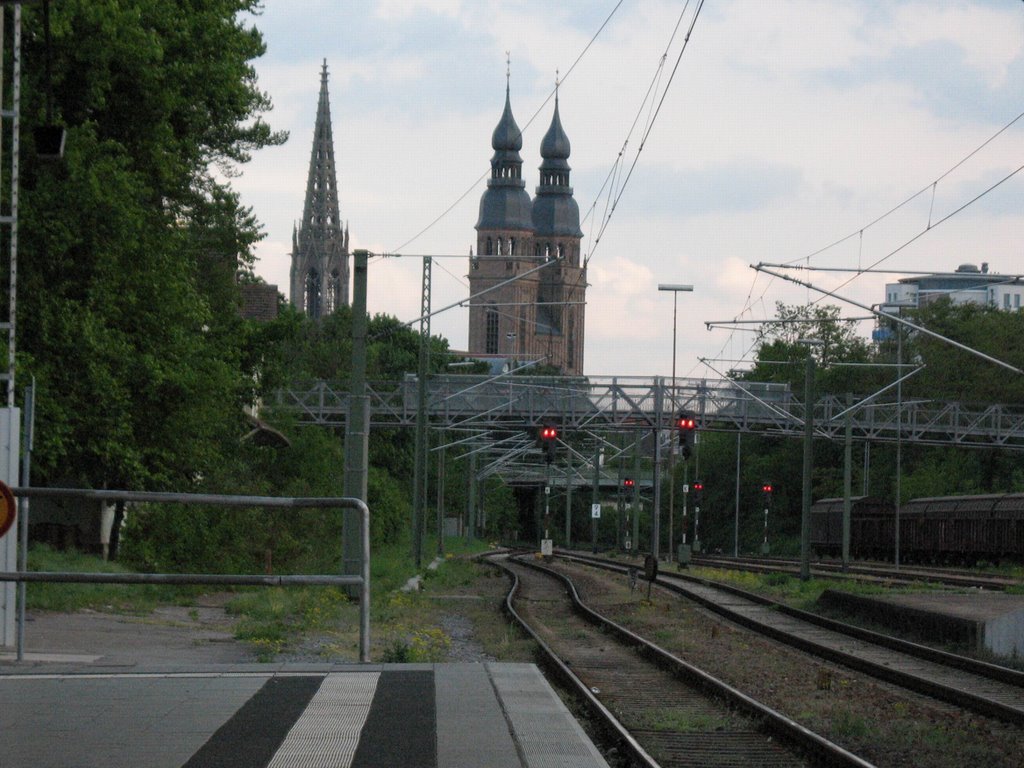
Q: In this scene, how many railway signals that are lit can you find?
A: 5